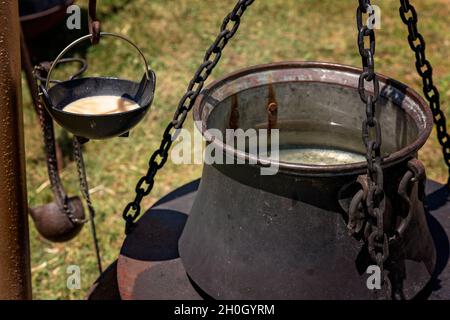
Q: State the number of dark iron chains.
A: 3